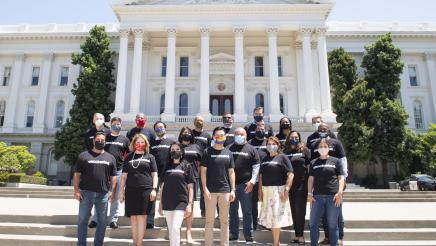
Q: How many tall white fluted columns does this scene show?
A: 8